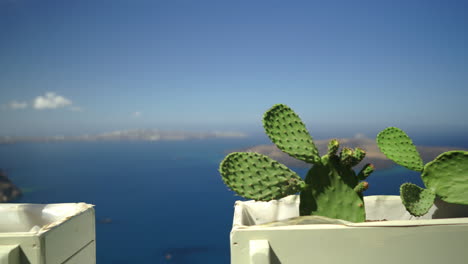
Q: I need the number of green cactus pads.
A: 6